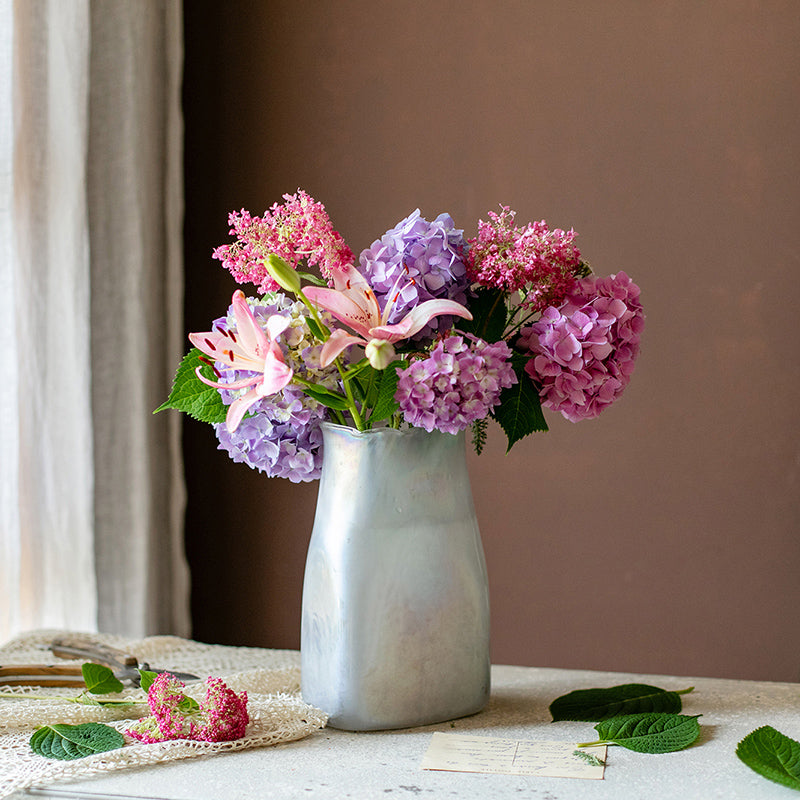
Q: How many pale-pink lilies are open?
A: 2